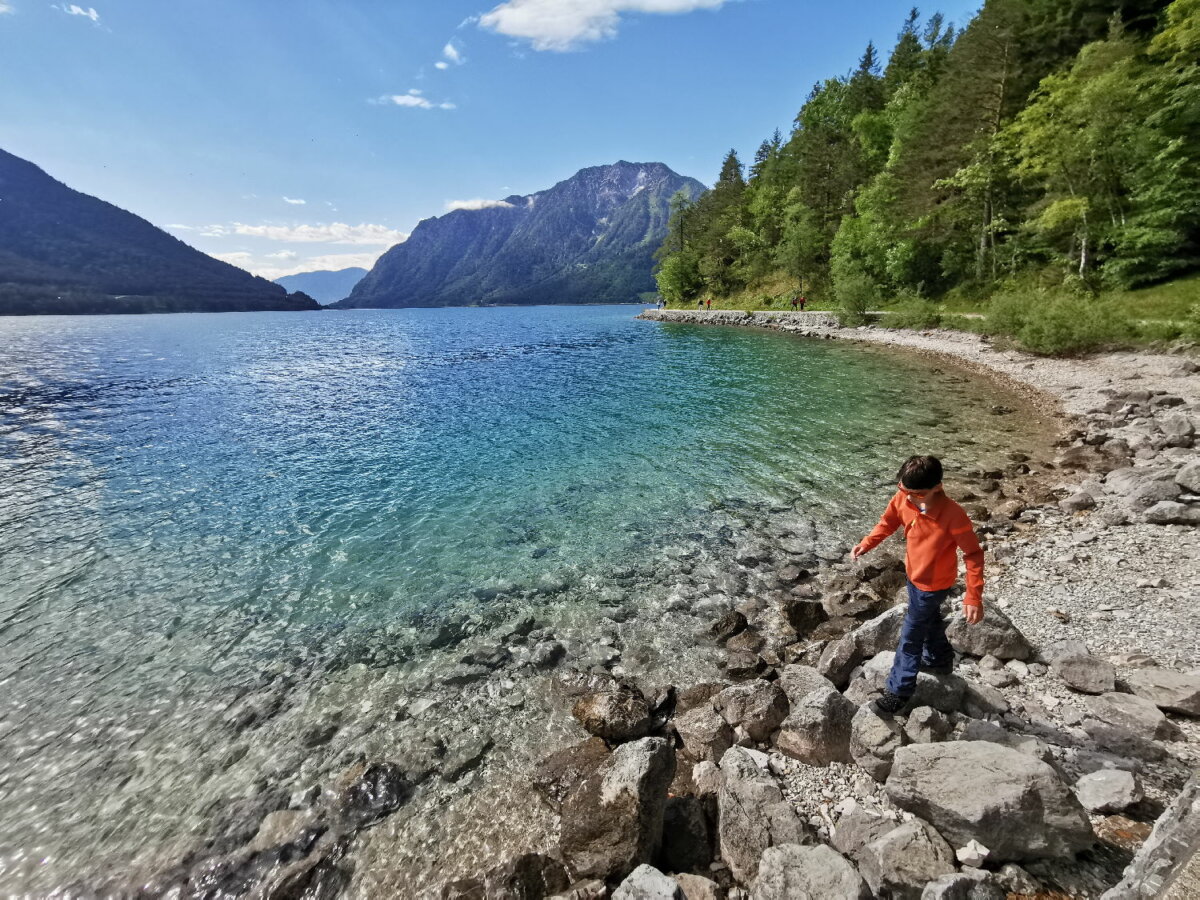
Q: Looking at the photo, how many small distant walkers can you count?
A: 6